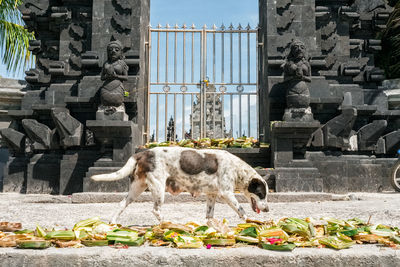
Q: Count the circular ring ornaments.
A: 4